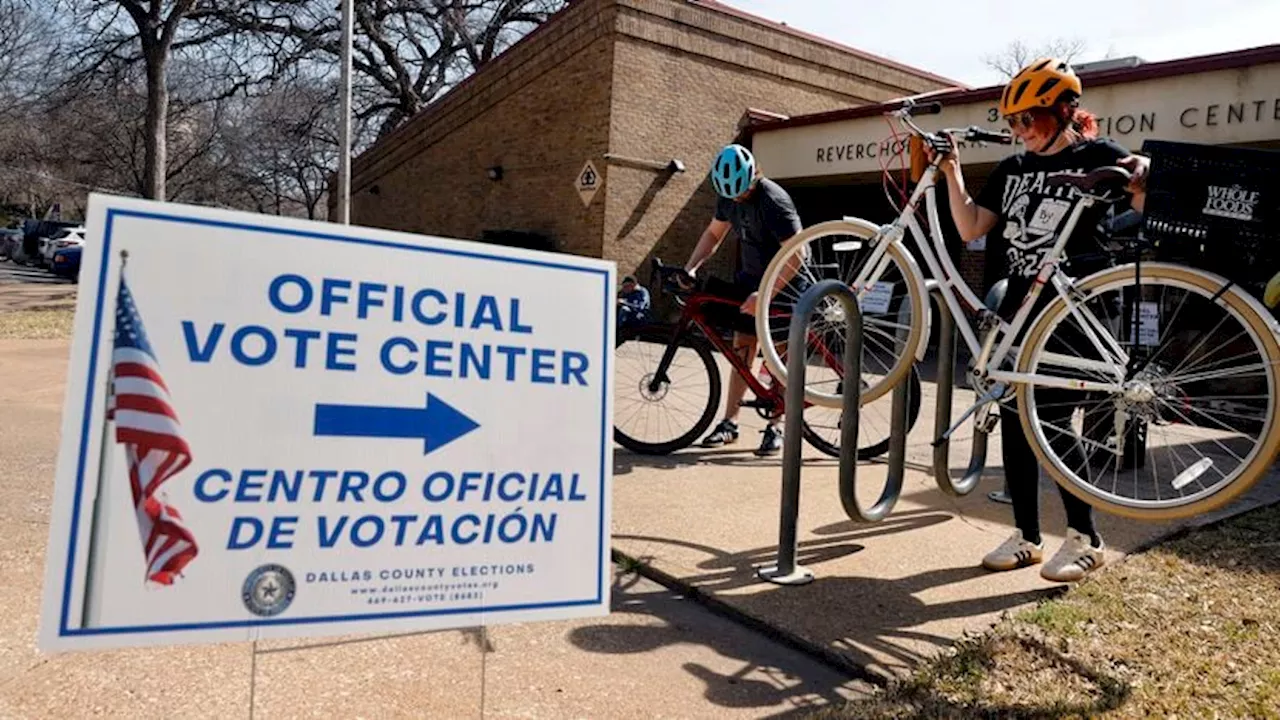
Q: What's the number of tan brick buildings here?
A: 1